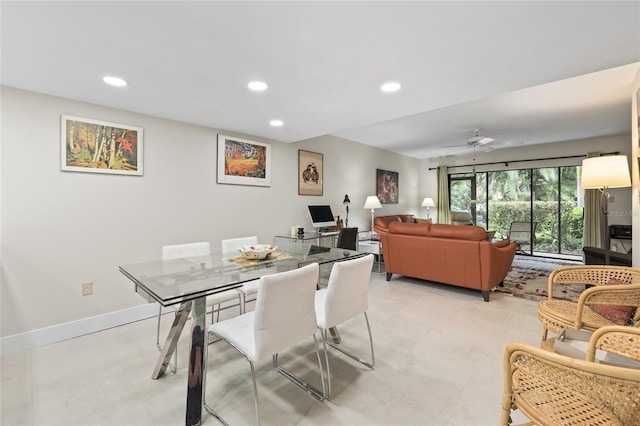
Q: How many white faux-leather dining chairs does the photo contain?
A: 4